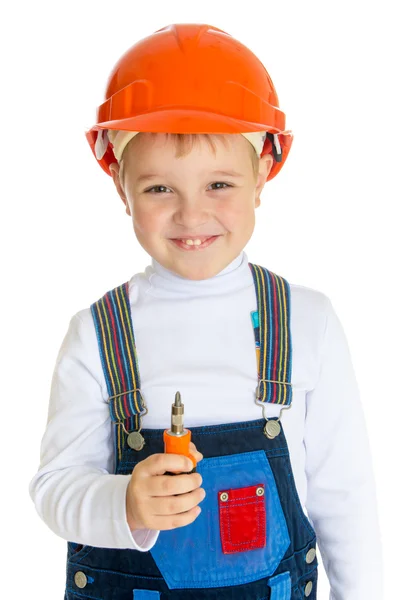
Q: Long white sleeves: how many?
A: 2